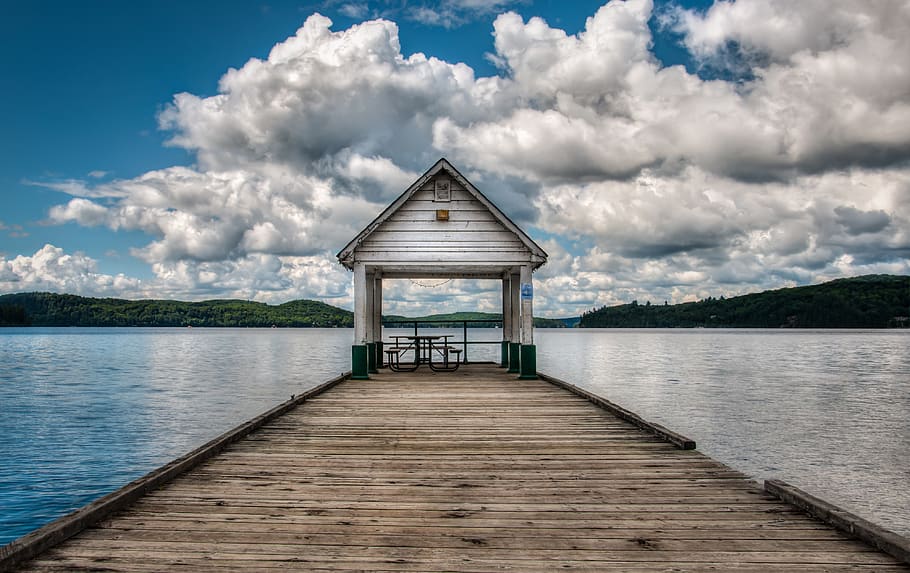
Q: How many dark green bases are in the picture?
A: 6